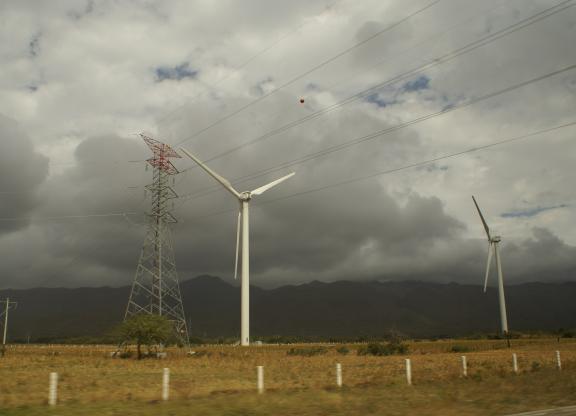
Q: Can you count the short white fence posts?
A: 8